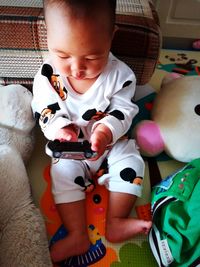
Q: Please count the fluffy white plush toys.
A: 2